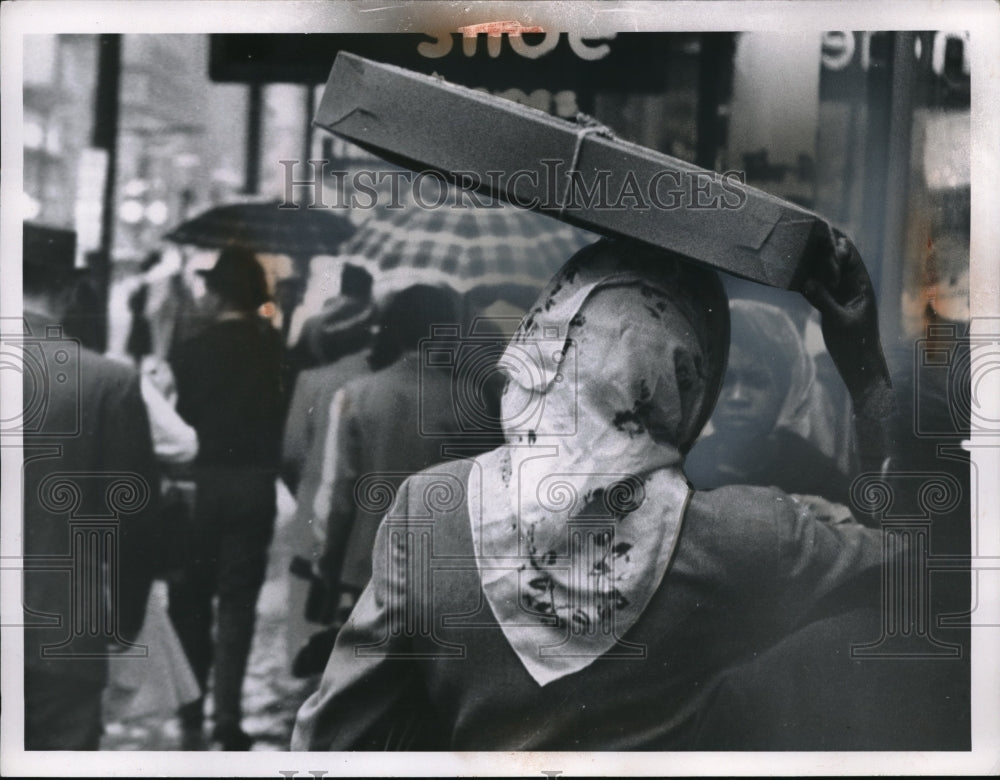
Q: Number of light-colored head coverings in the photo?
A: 2